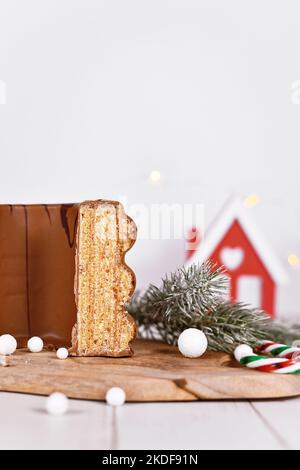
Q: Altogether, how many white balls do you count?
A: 7